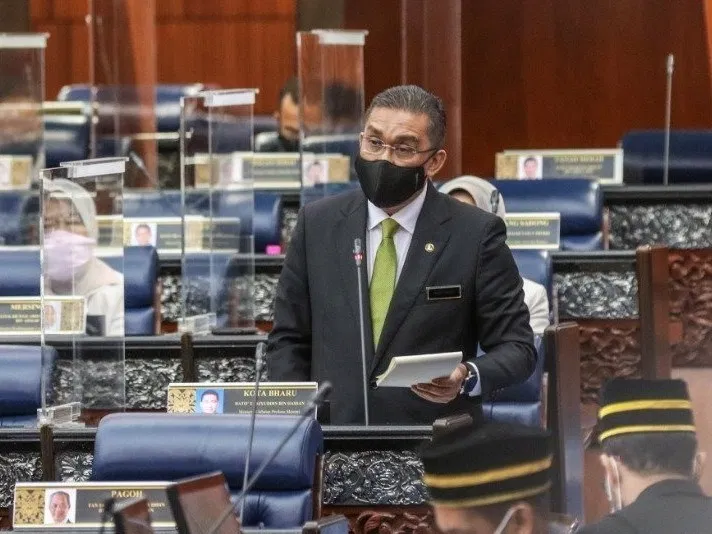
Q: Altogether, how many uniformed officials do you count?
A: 2